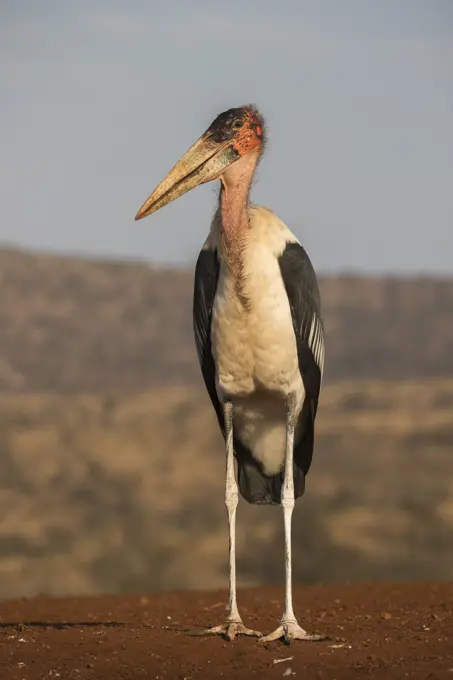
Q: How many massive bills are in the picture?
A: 1